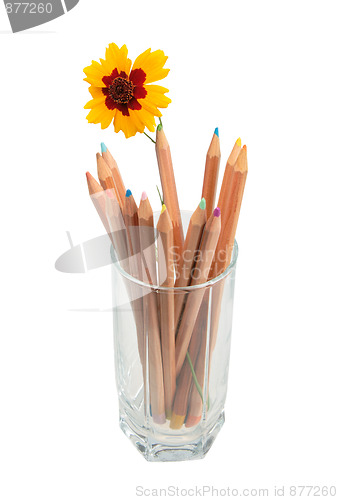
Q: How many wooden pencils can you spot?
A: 13